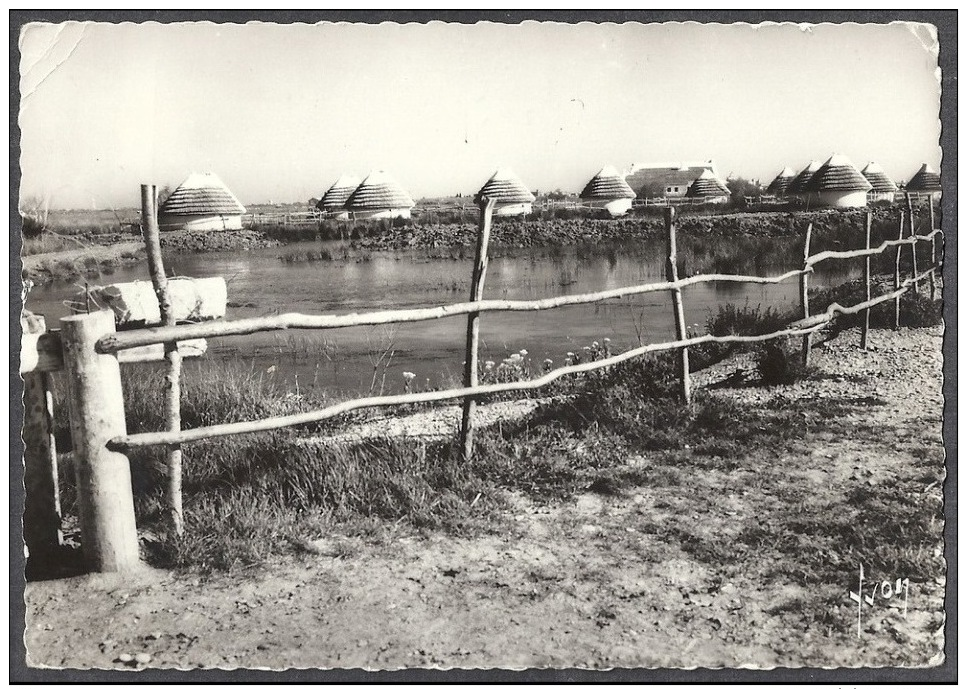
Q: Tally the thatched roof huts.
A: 11